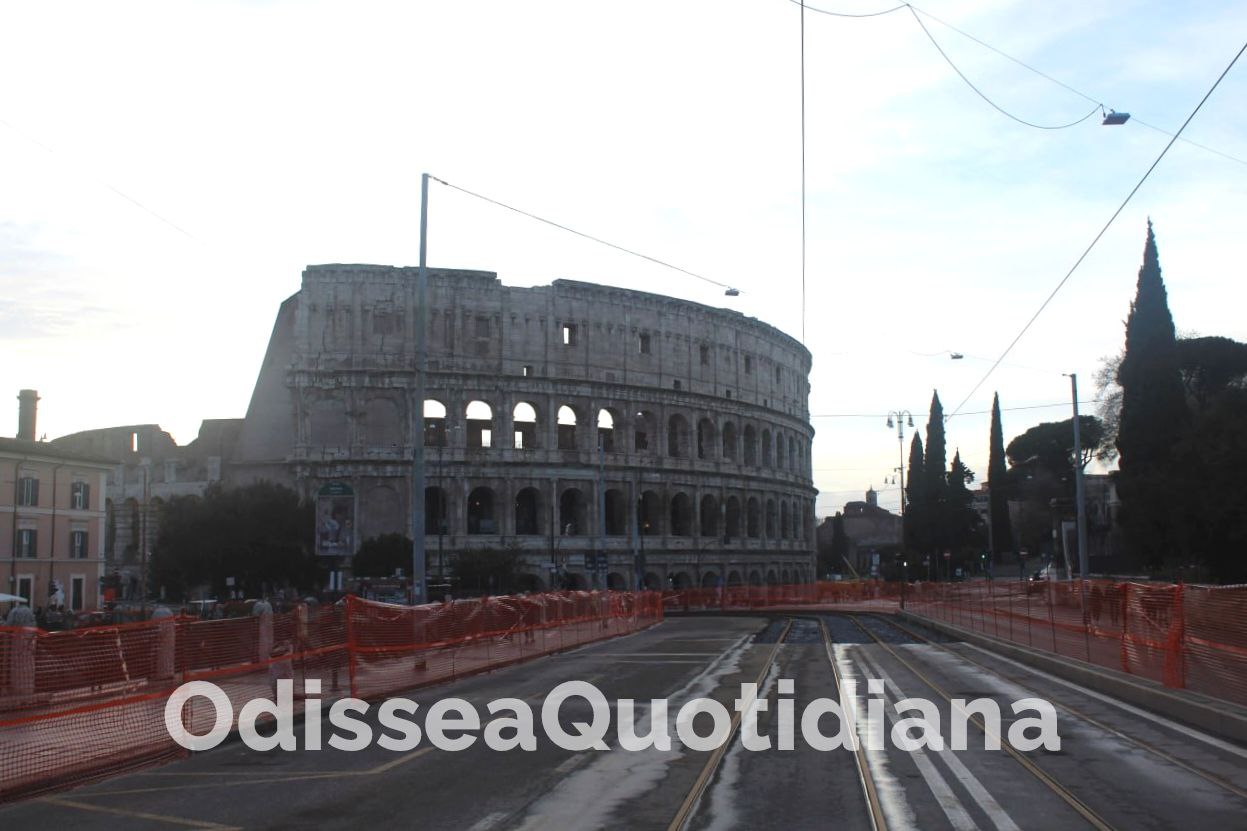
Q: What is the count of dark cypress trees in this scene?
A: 5